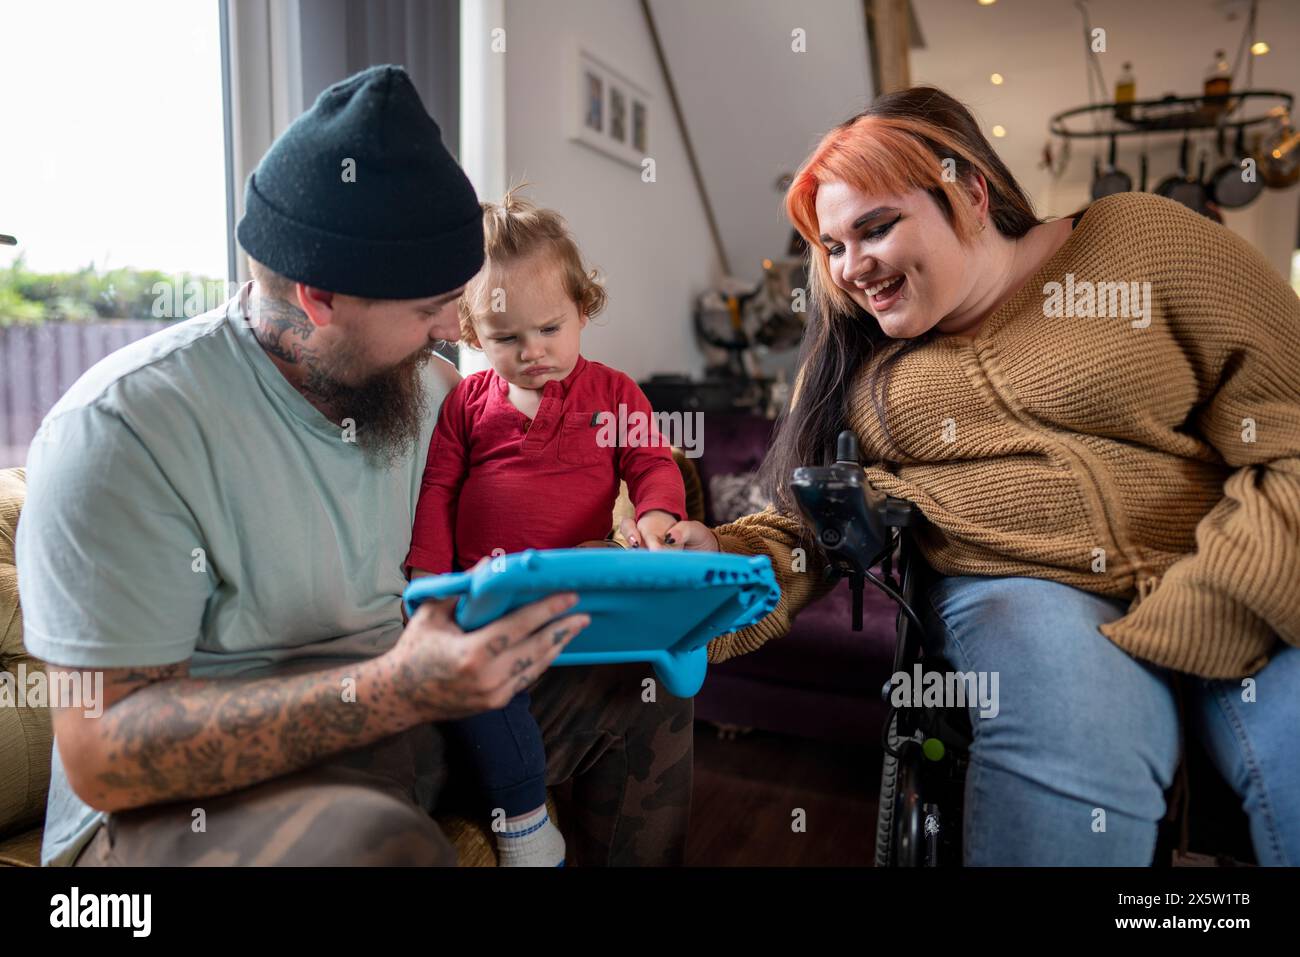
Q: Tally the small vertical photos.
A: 3